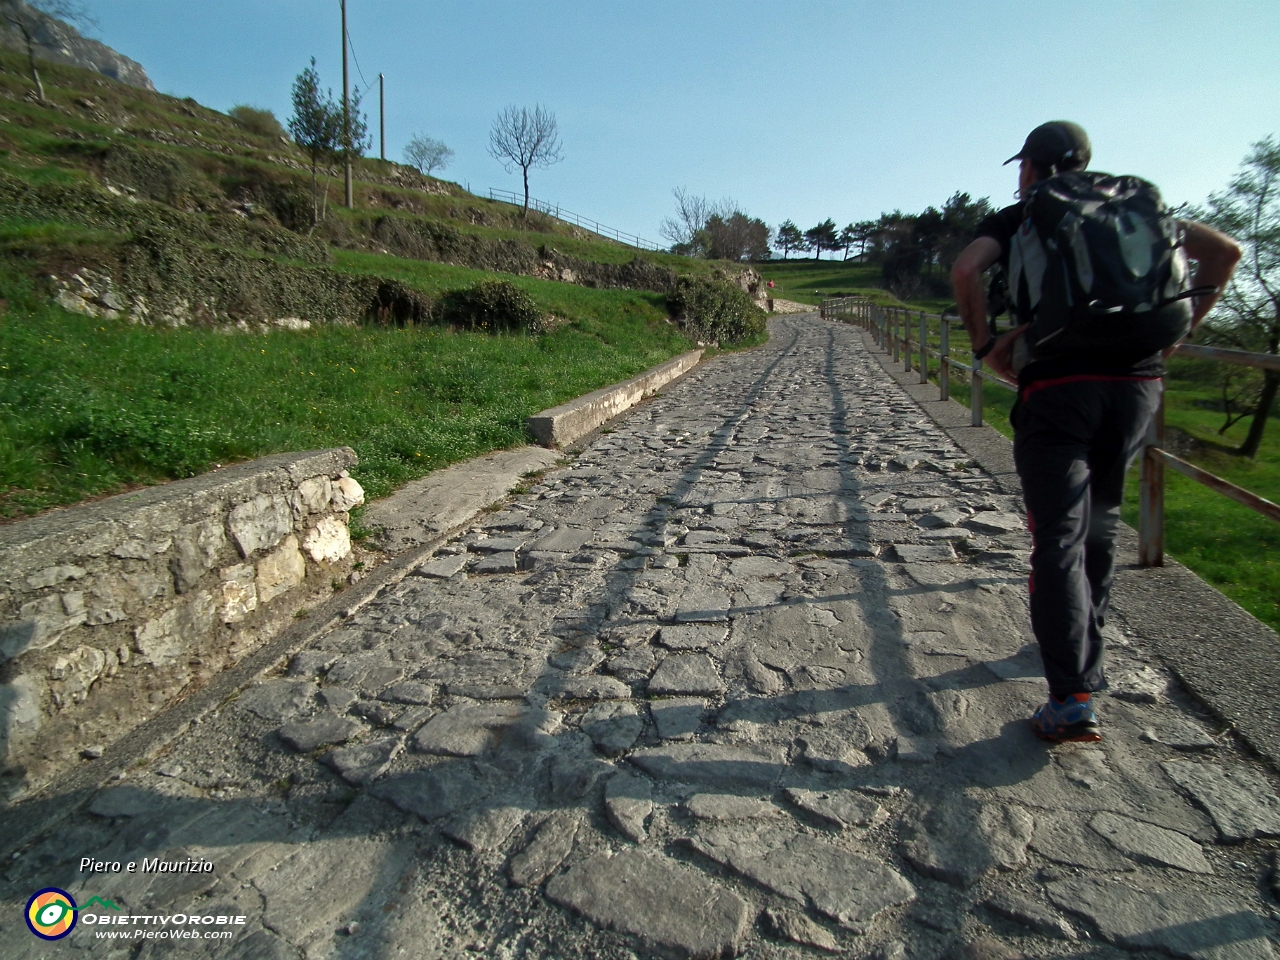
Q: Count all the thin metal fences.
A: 2